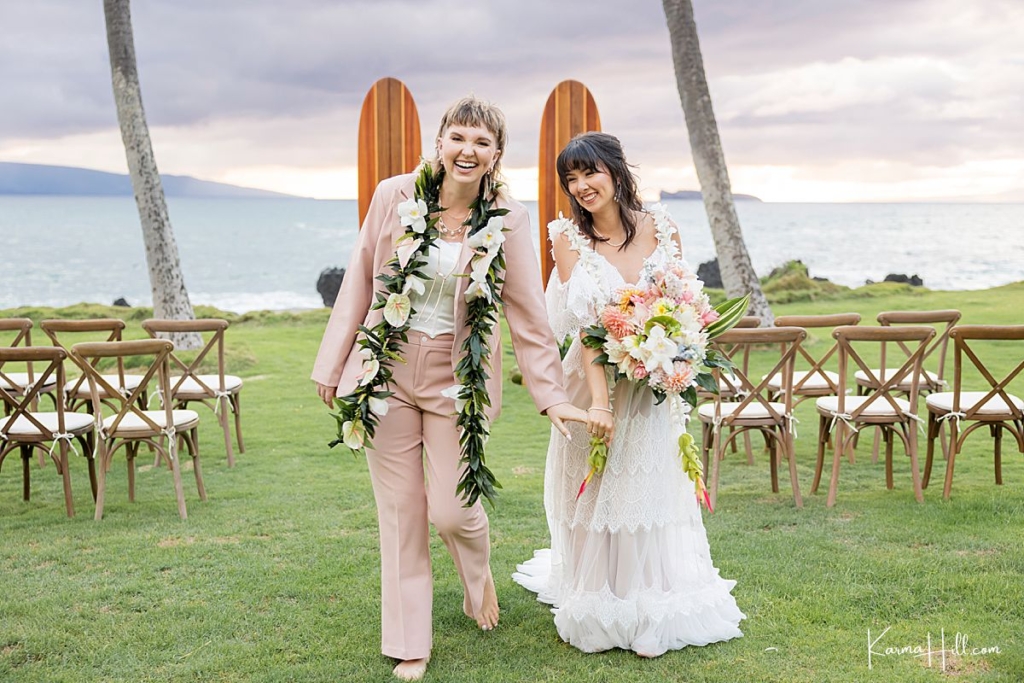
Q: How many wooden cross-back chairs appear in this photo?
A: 11